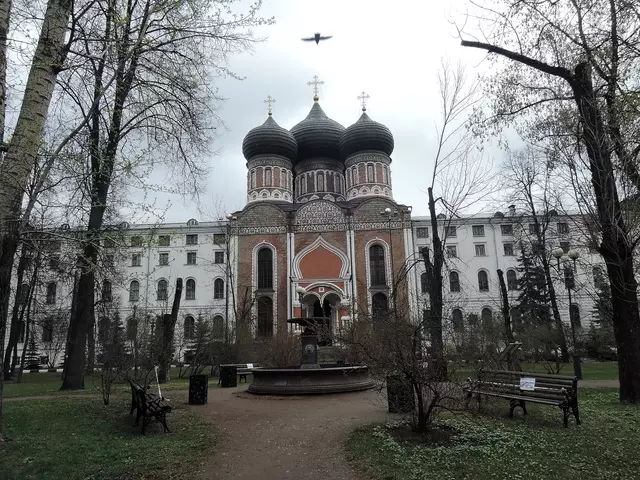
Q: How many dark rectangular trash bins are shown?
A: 3